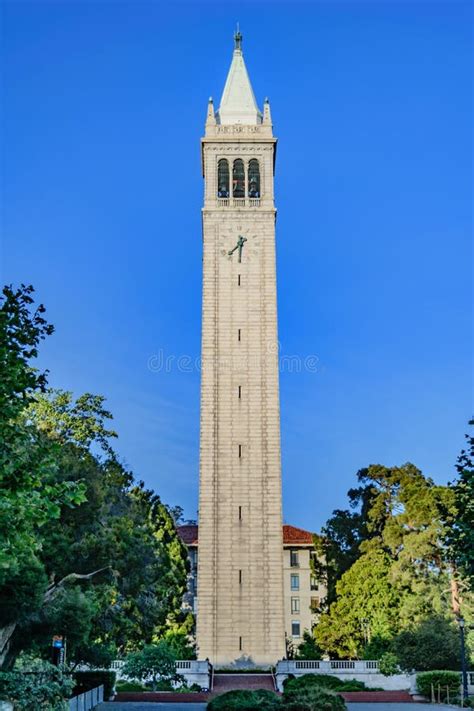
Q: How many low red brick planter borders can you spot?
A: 2